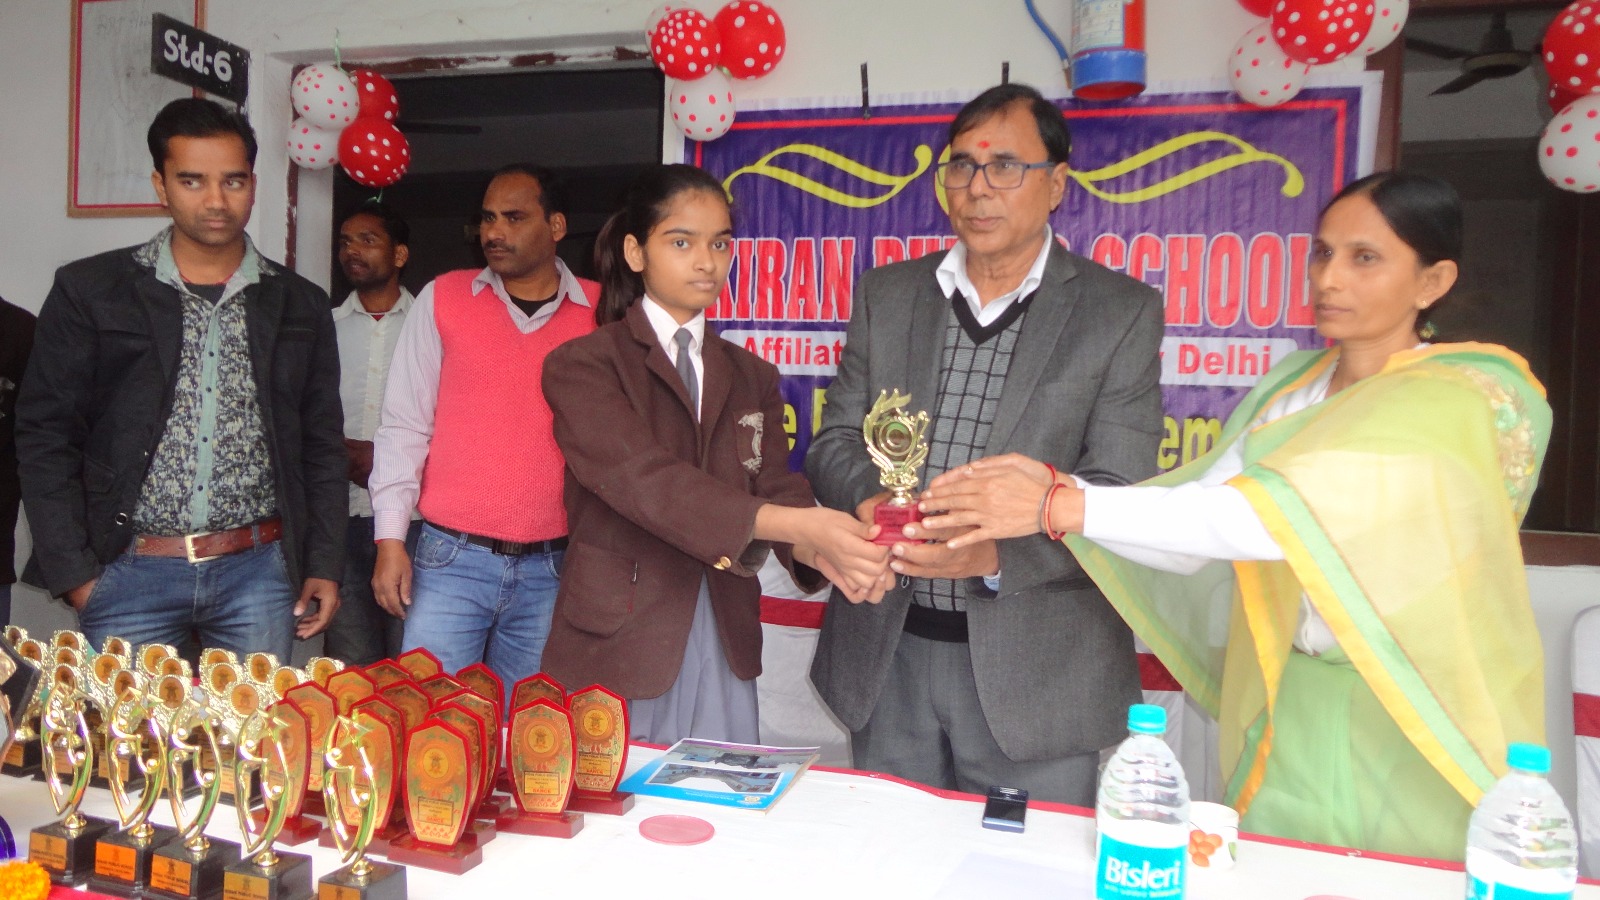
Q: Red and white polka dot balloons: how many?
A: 15